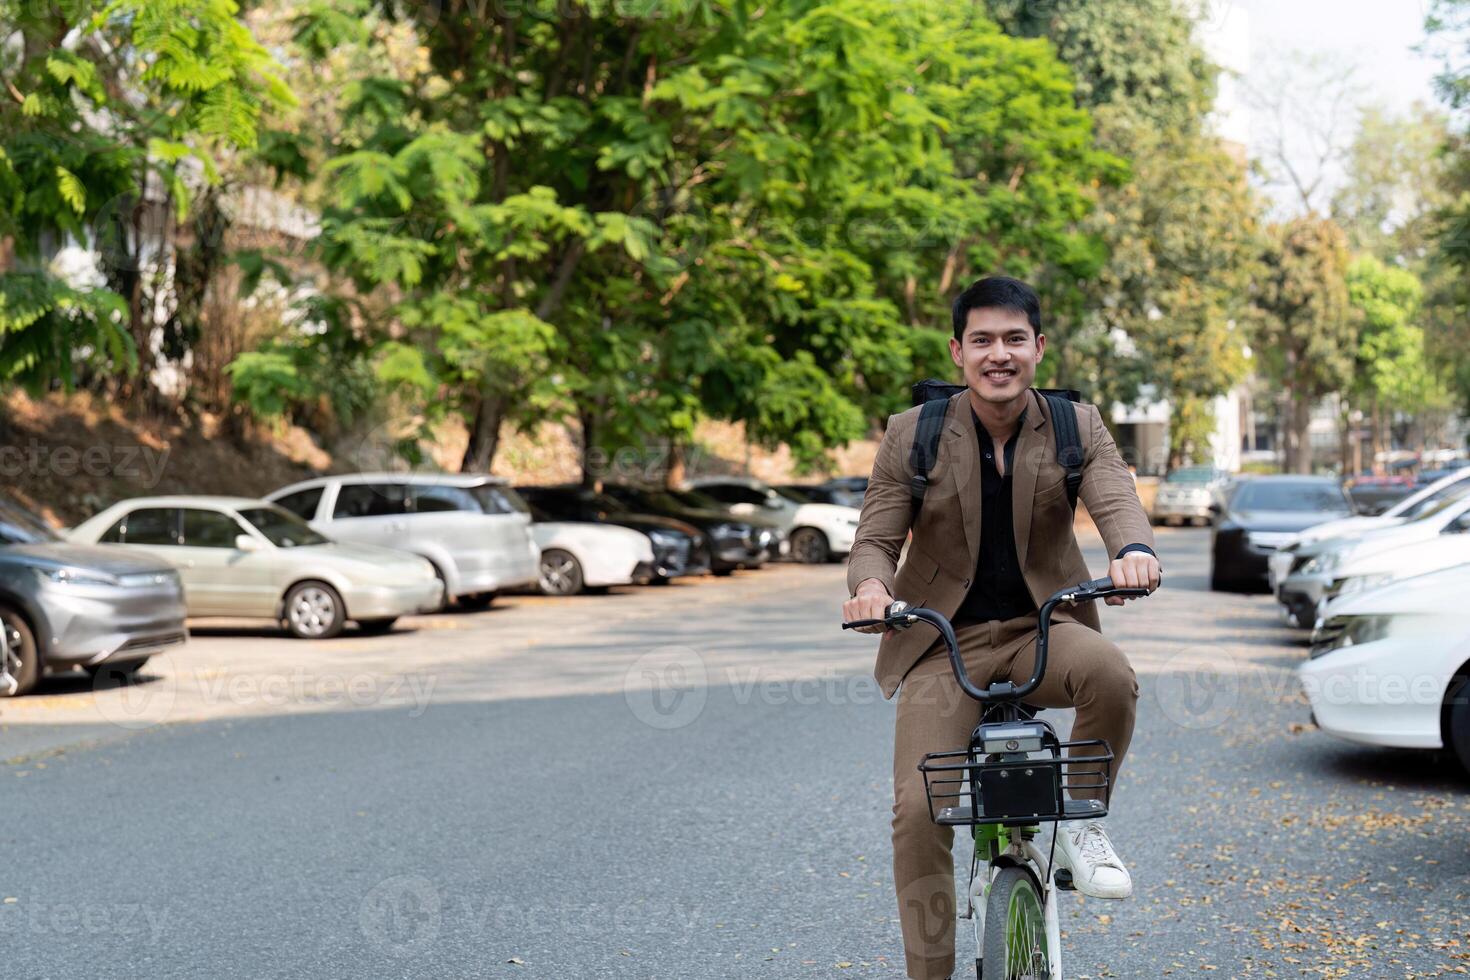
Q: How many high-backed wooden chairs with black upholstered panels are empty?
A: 0